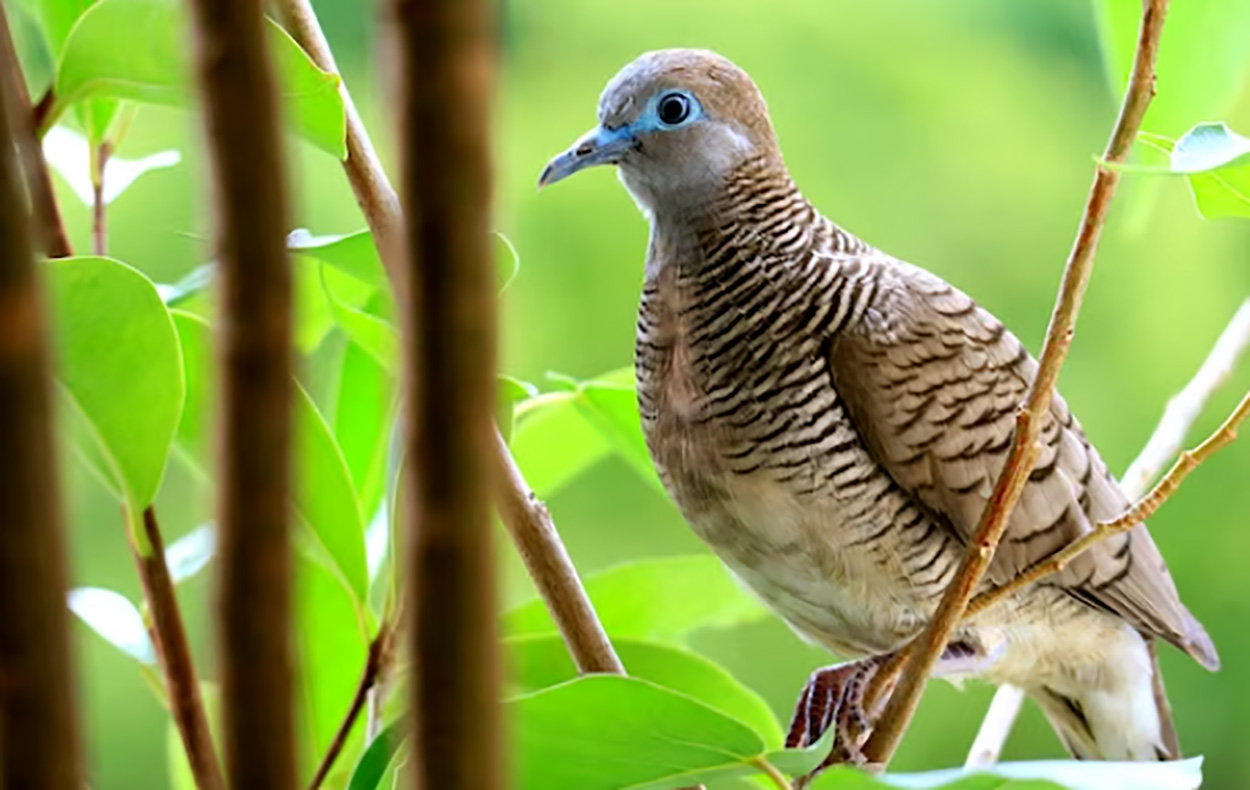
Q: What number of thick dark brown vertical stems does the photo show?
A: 3